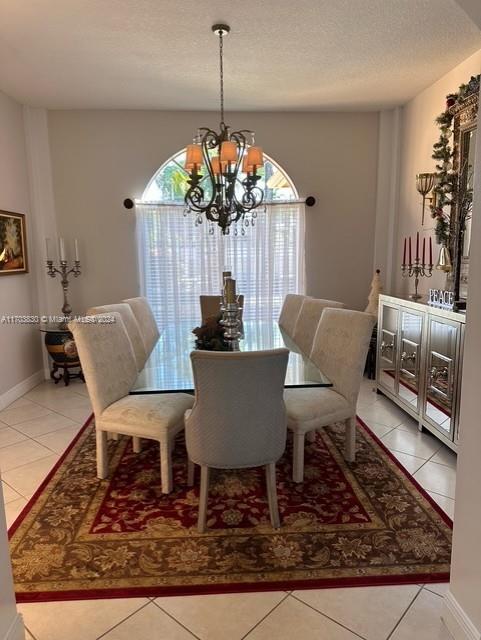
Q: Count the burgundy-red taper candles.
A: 5